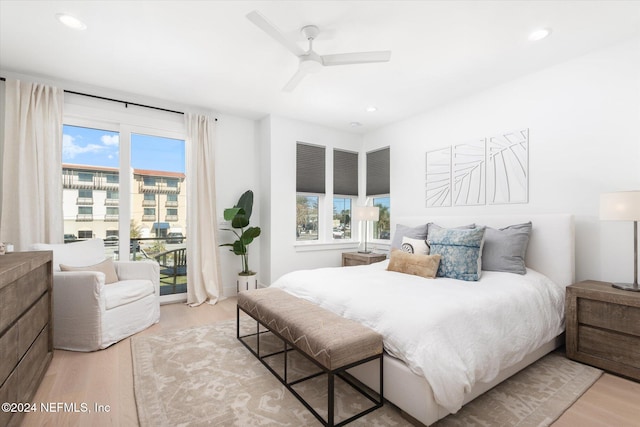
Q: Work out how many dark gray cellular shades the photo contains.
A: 3